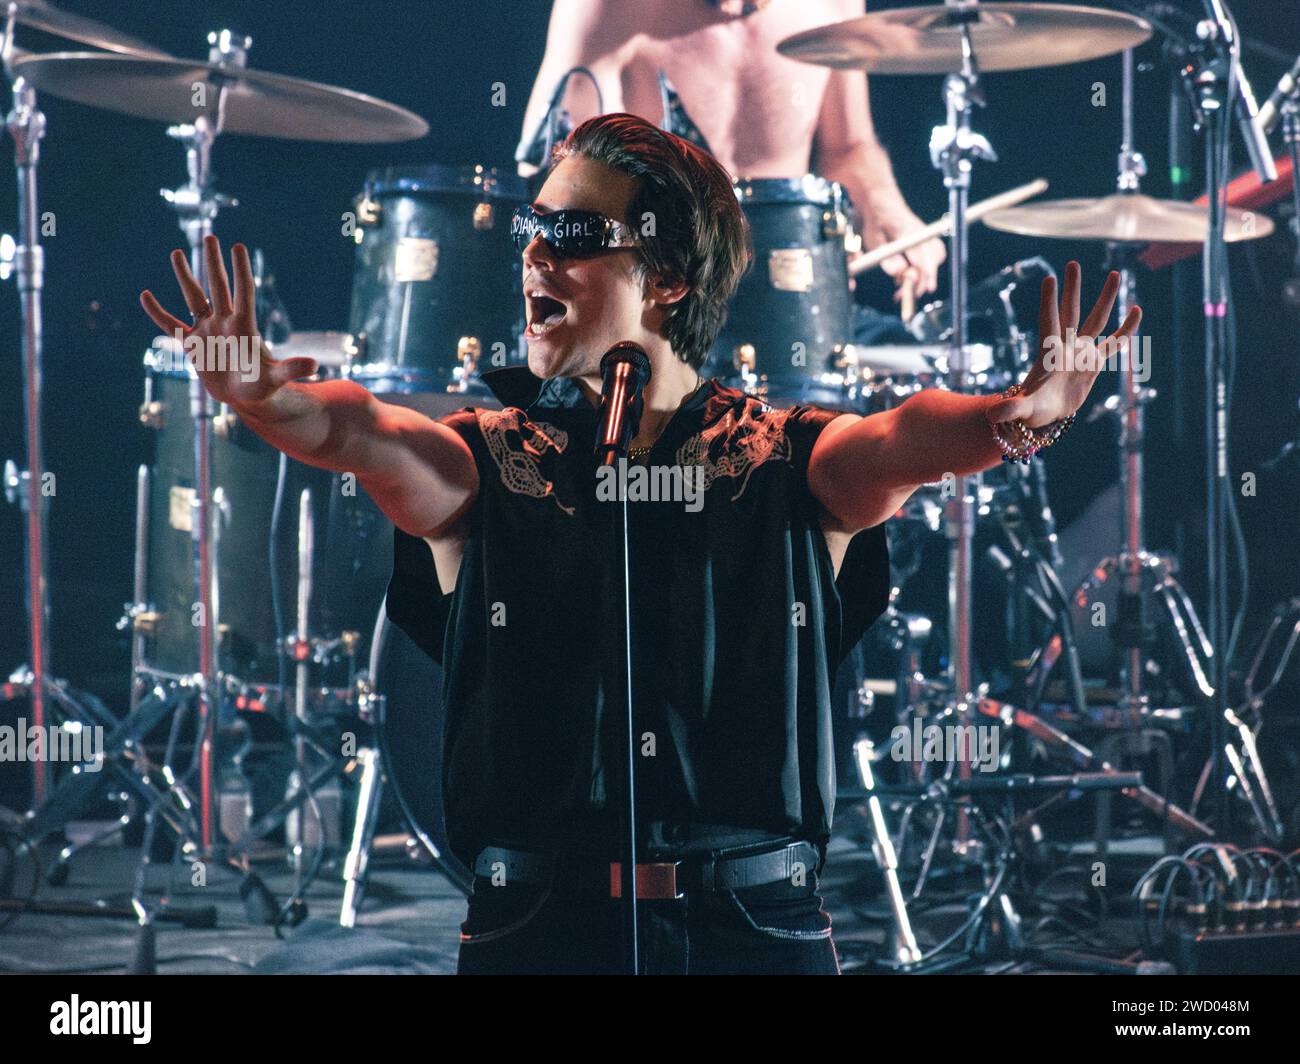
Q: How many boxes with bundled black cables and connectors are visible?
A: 1